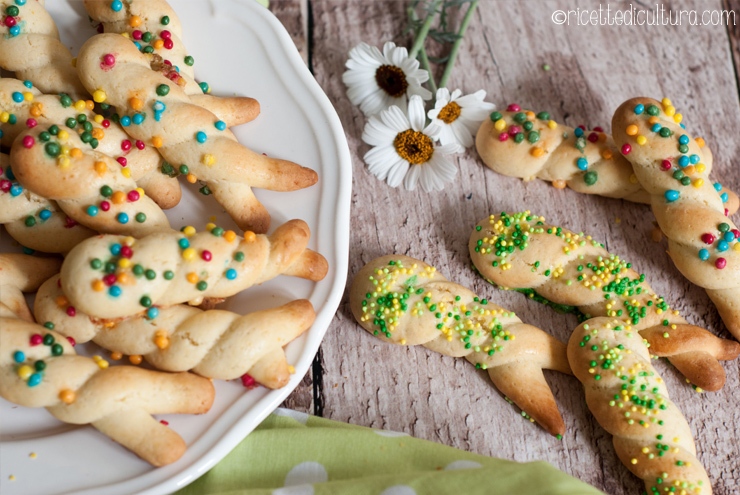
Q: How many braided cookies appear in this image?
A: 15